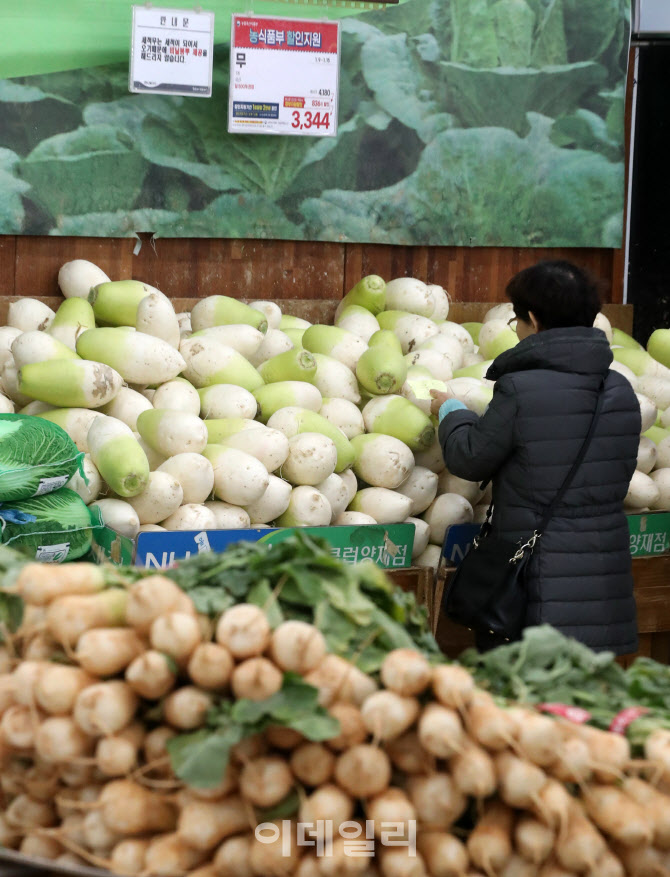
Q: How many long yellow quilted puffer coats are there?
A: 0